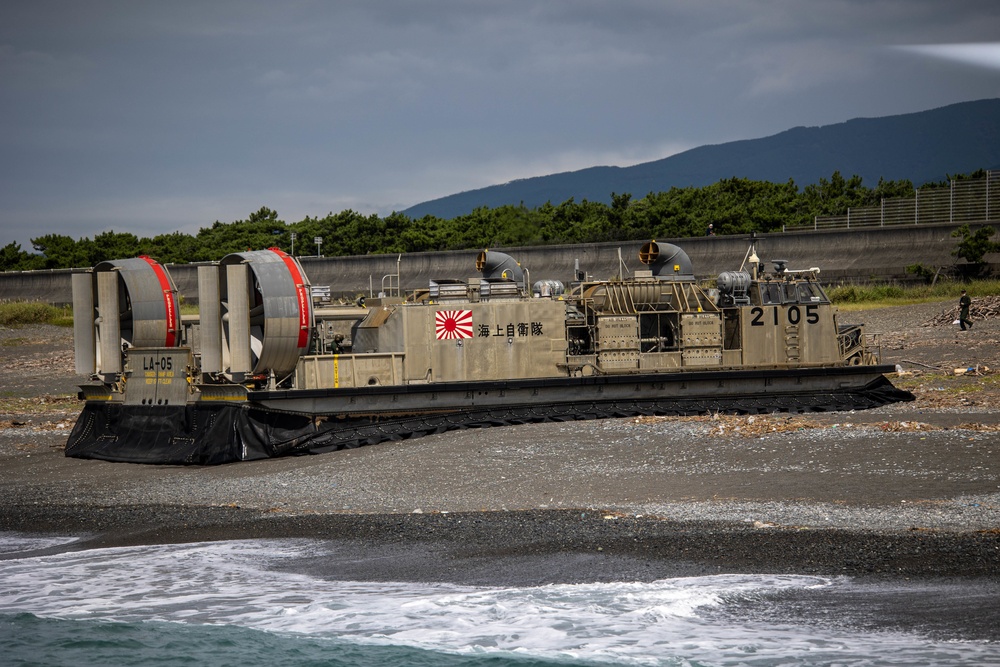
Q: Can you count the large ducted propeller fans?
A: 2